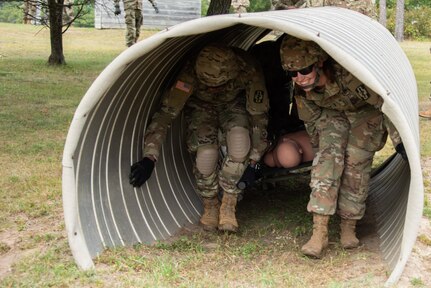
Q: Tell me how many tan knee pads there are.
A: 2